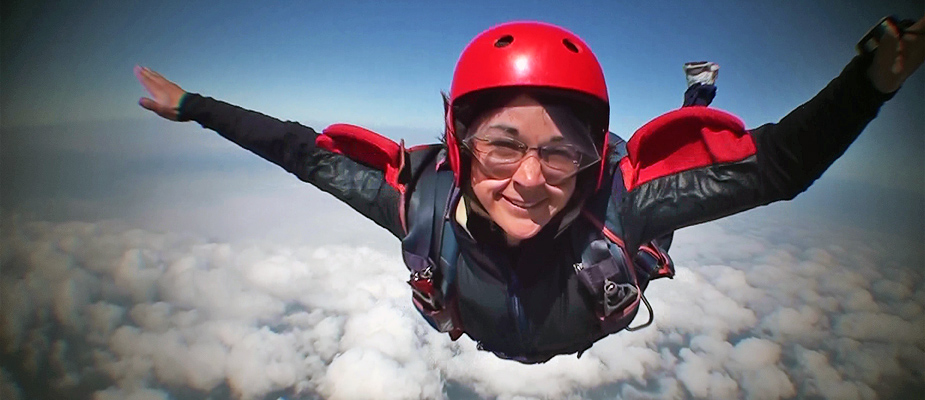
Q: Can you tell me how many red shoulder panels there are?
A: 2